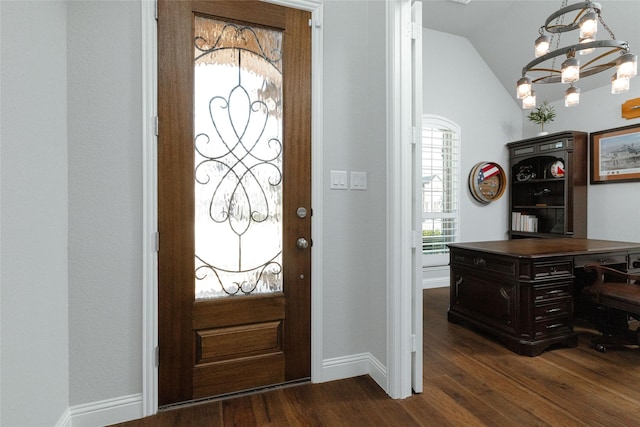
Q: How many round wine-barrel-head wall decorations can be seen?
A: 1